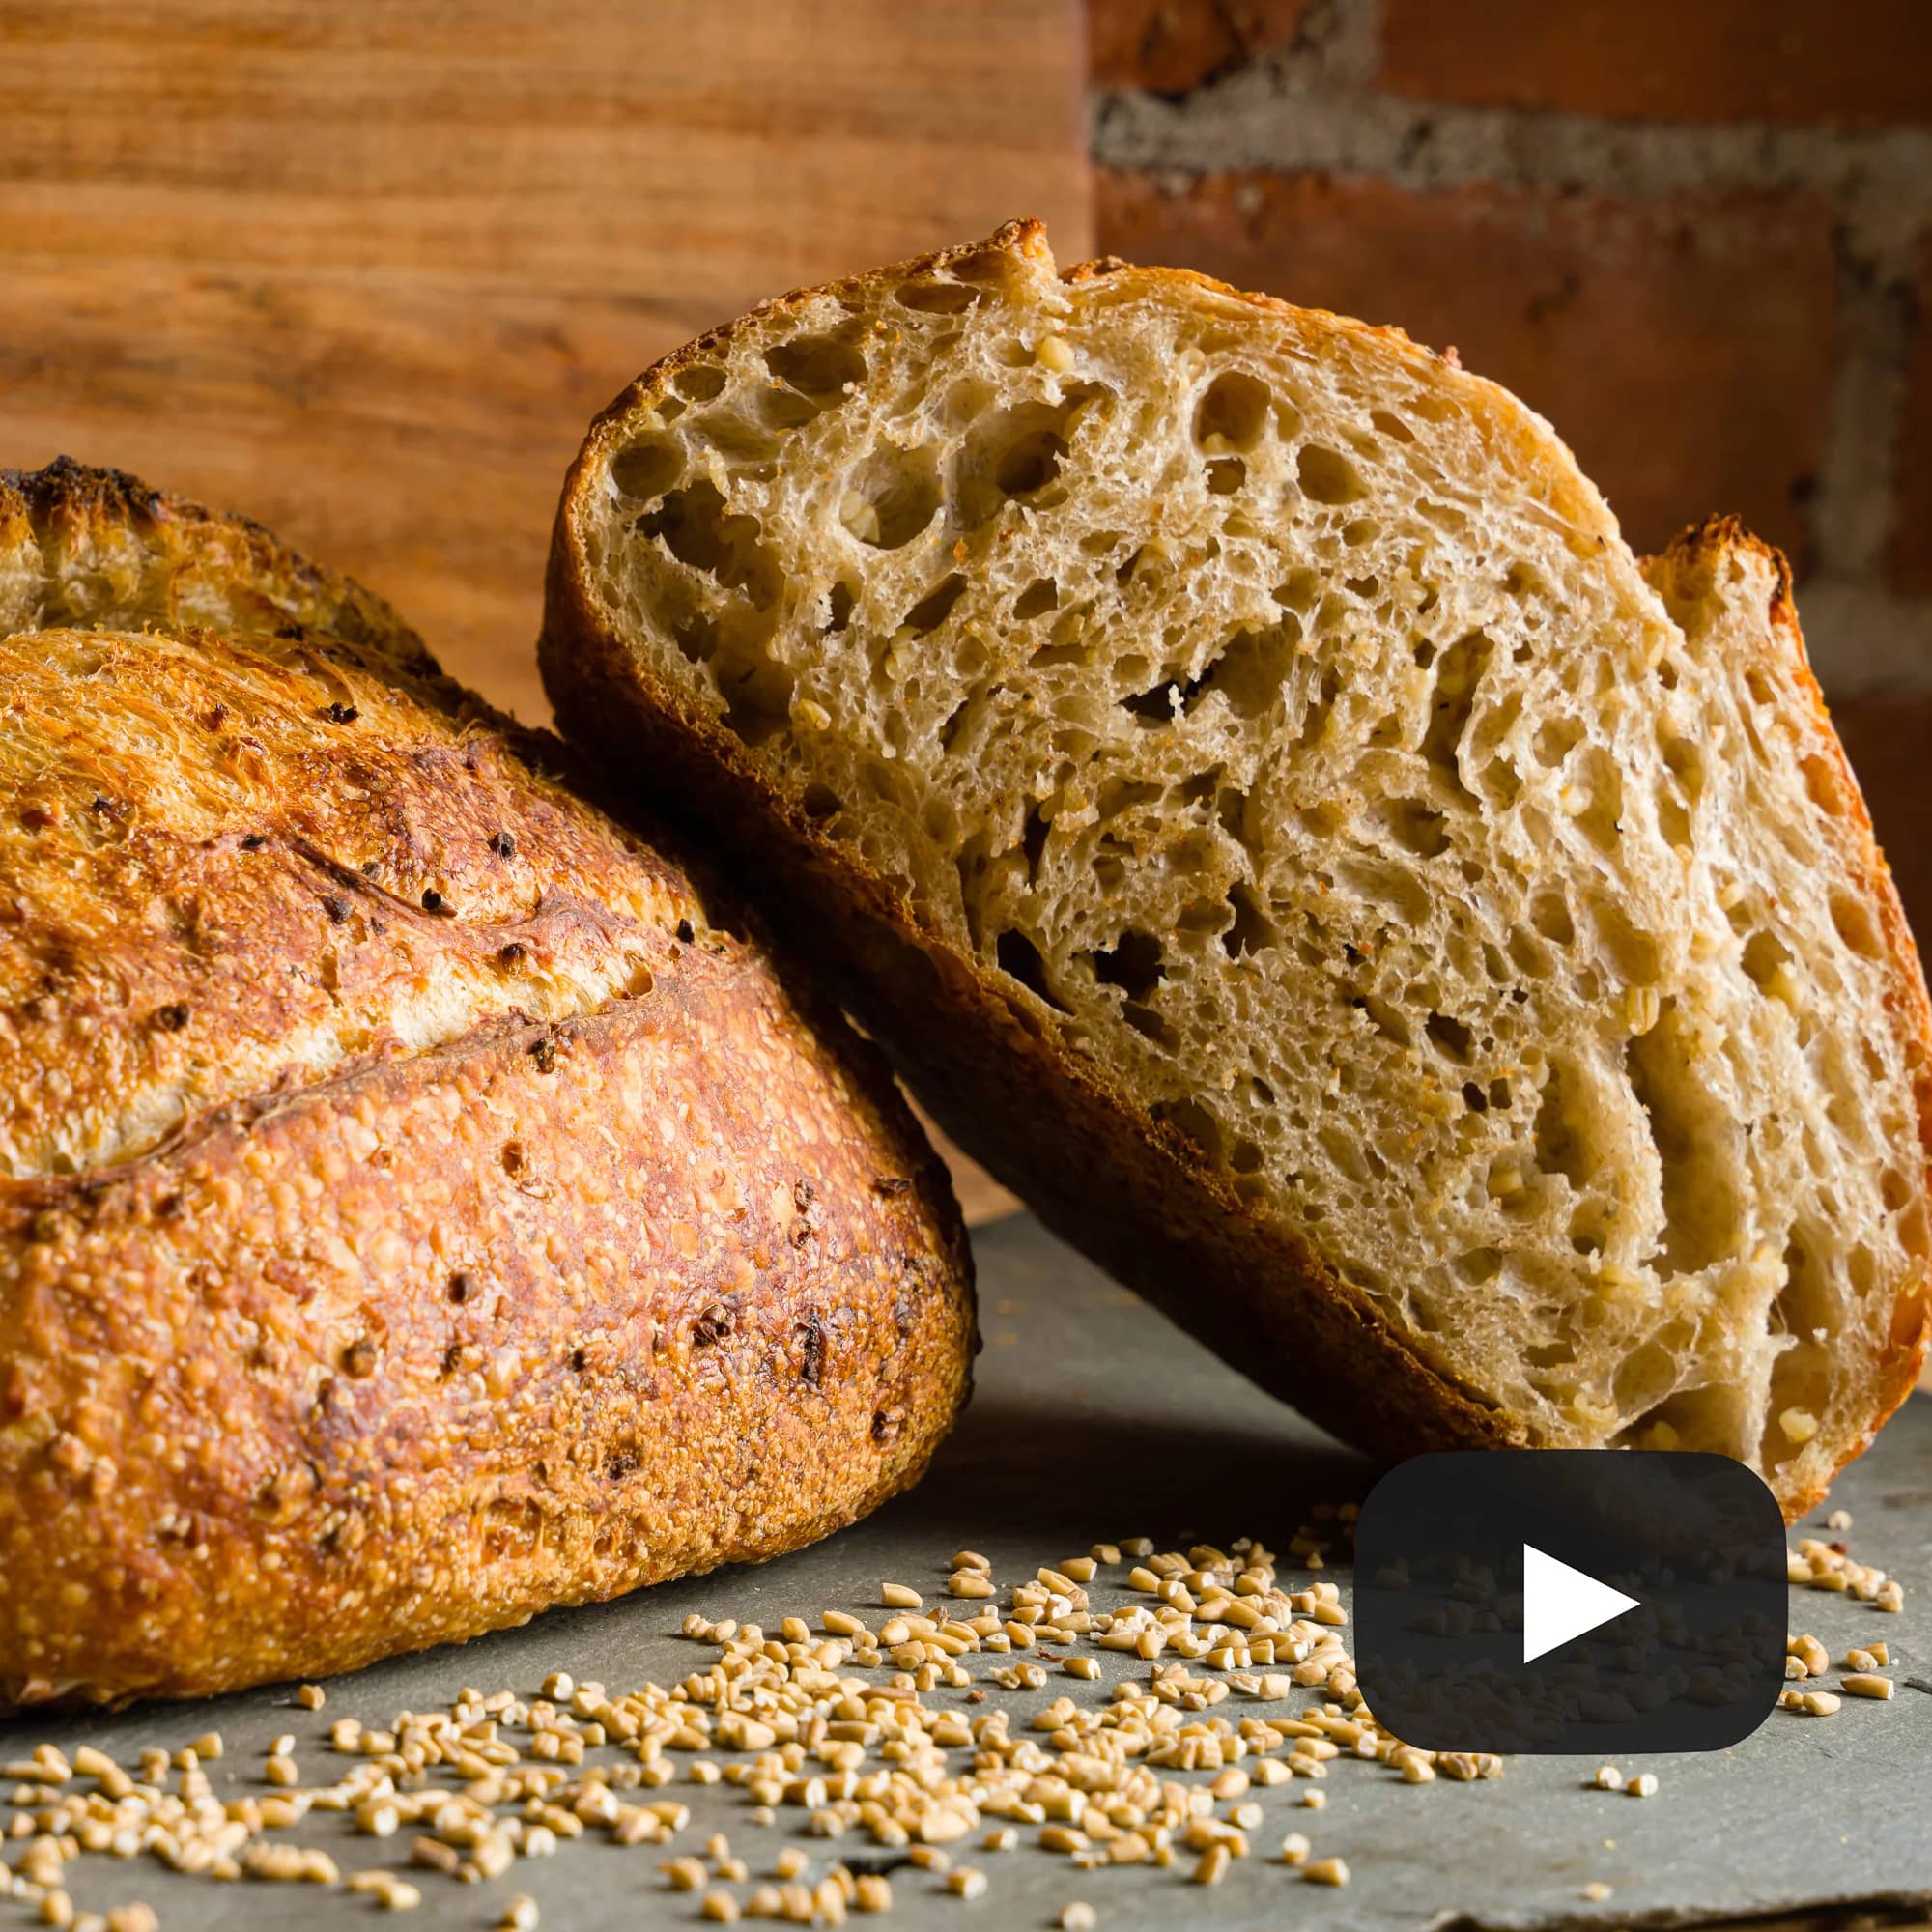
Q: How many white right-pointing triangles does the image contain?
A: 1